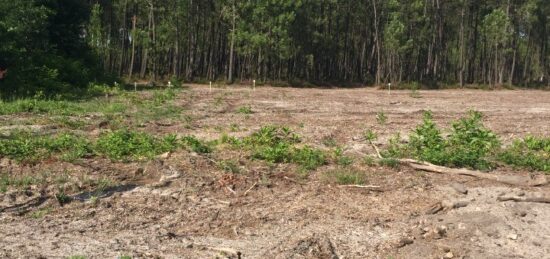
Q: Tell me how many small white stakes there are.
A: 6